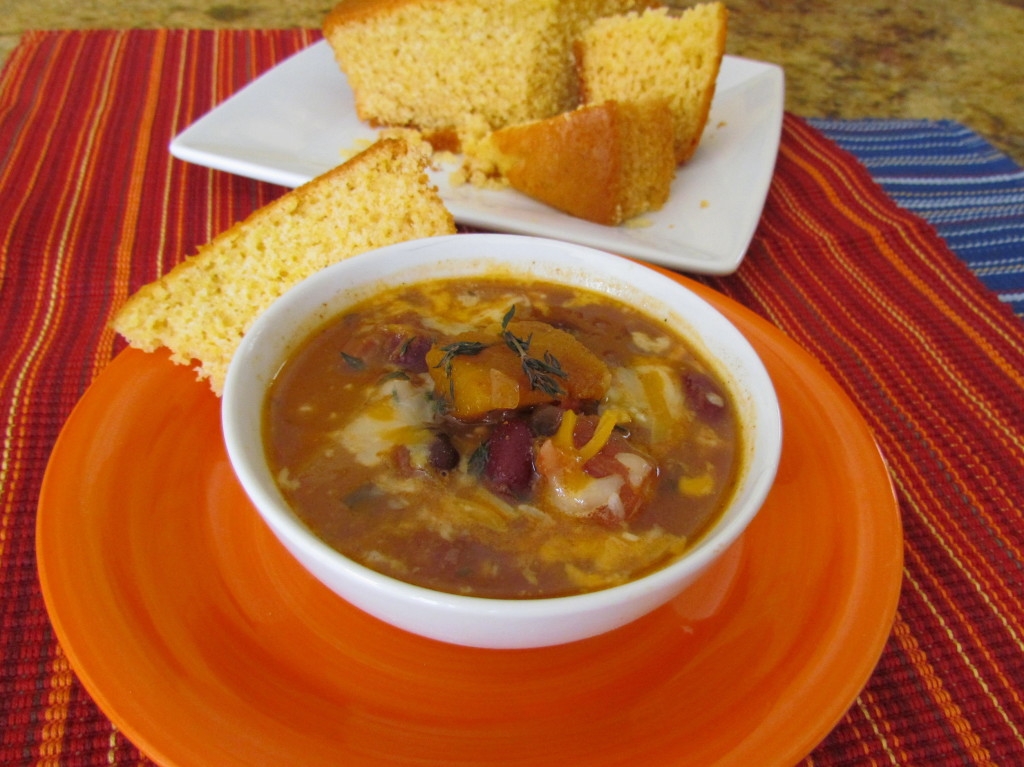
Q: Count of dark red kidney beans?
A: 3